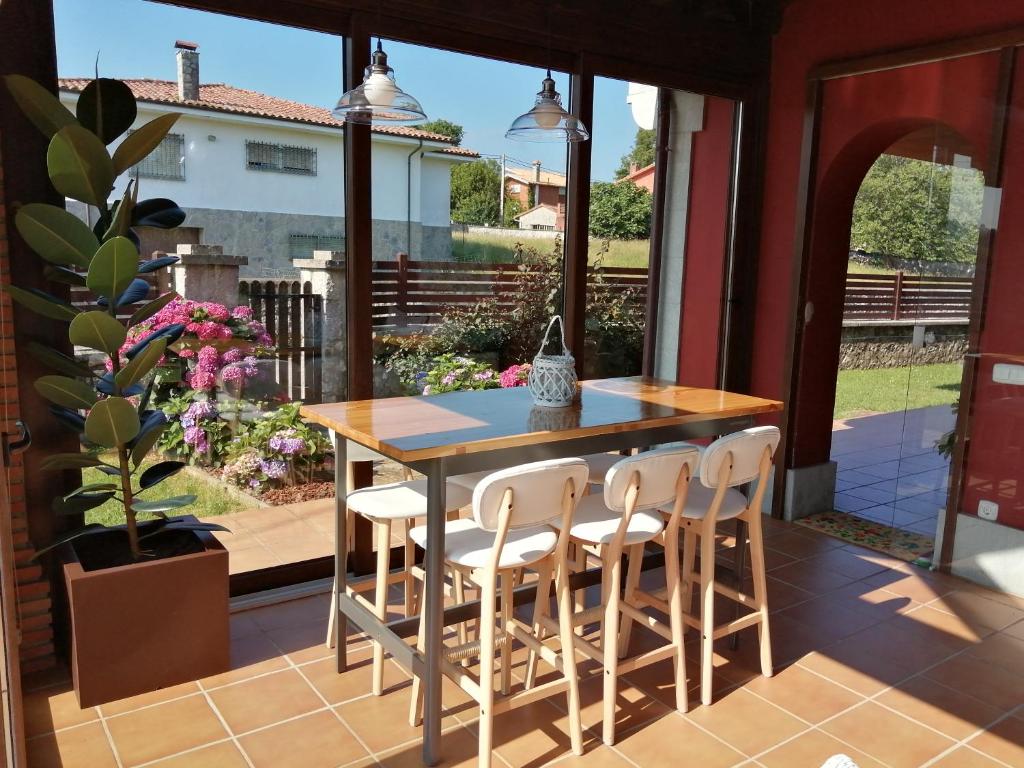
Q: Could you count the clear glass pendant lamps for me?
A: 2